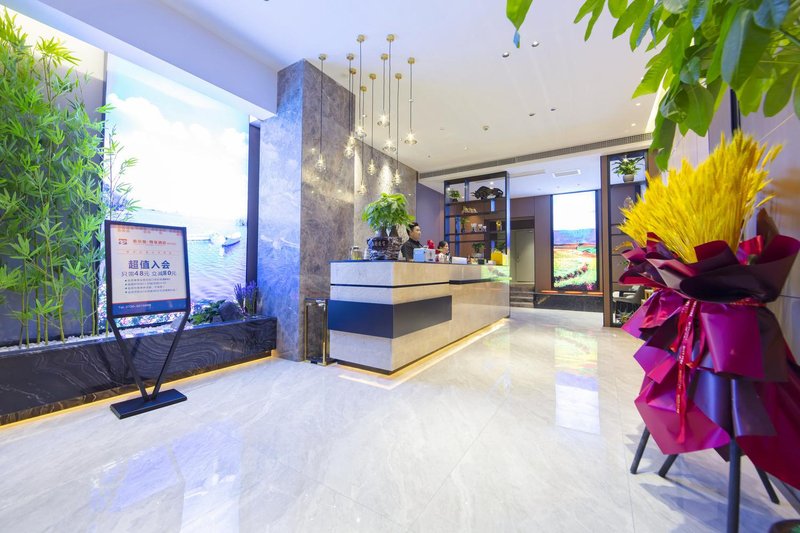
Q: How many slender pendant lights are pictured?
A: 10